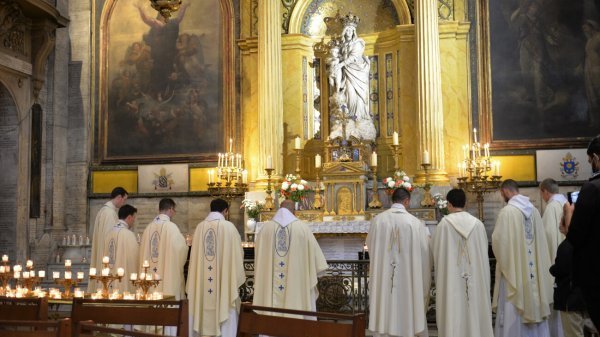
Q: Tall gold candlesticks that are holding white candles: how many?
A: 6